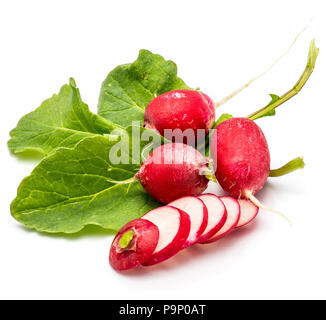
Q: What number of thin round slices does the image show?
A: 5